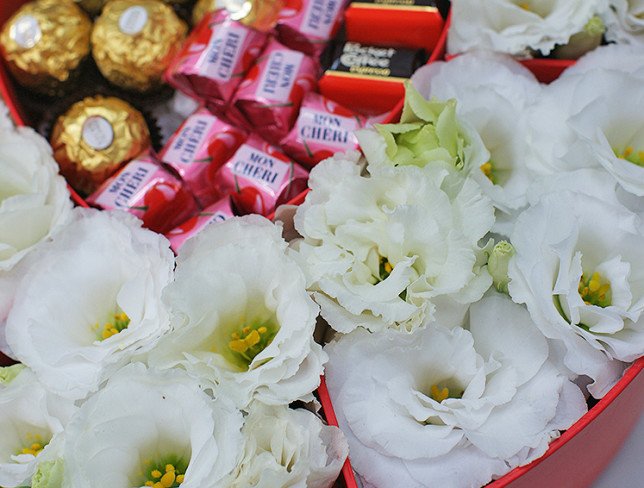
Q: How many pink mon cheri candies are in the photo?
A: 8